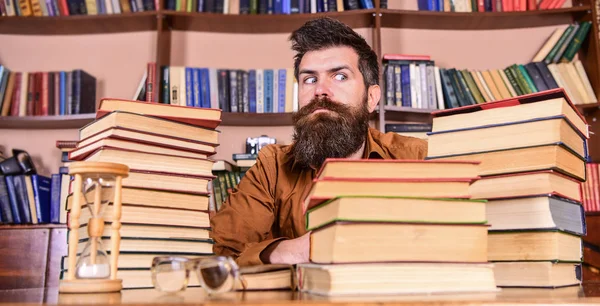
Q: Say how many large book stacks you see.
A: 3